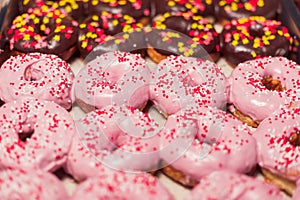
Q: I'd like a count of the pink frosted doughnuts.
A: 11